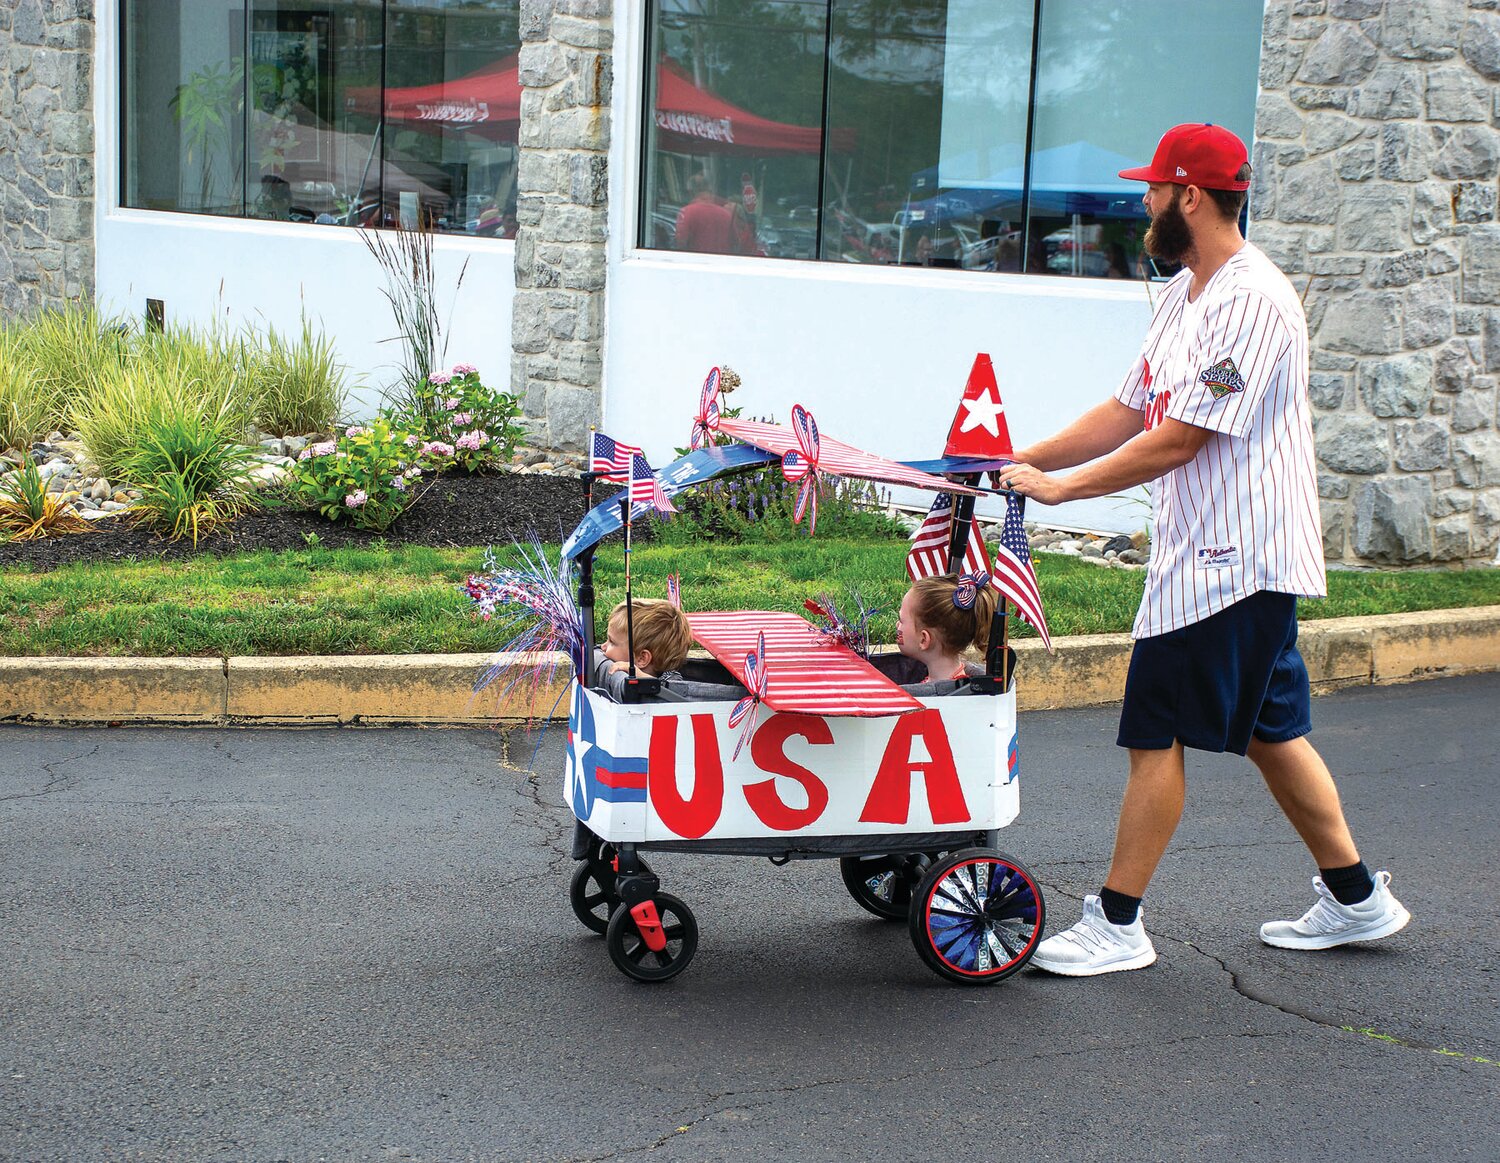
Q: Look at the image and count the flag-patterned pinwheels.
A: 4